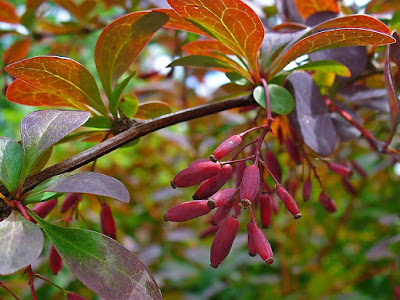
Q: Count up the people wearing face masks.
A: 0